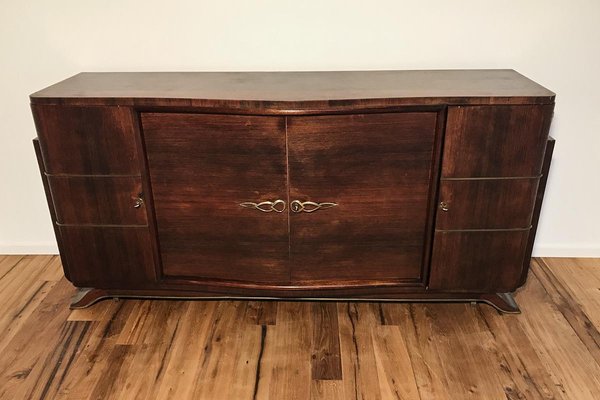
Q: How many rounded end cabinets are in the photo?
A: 2